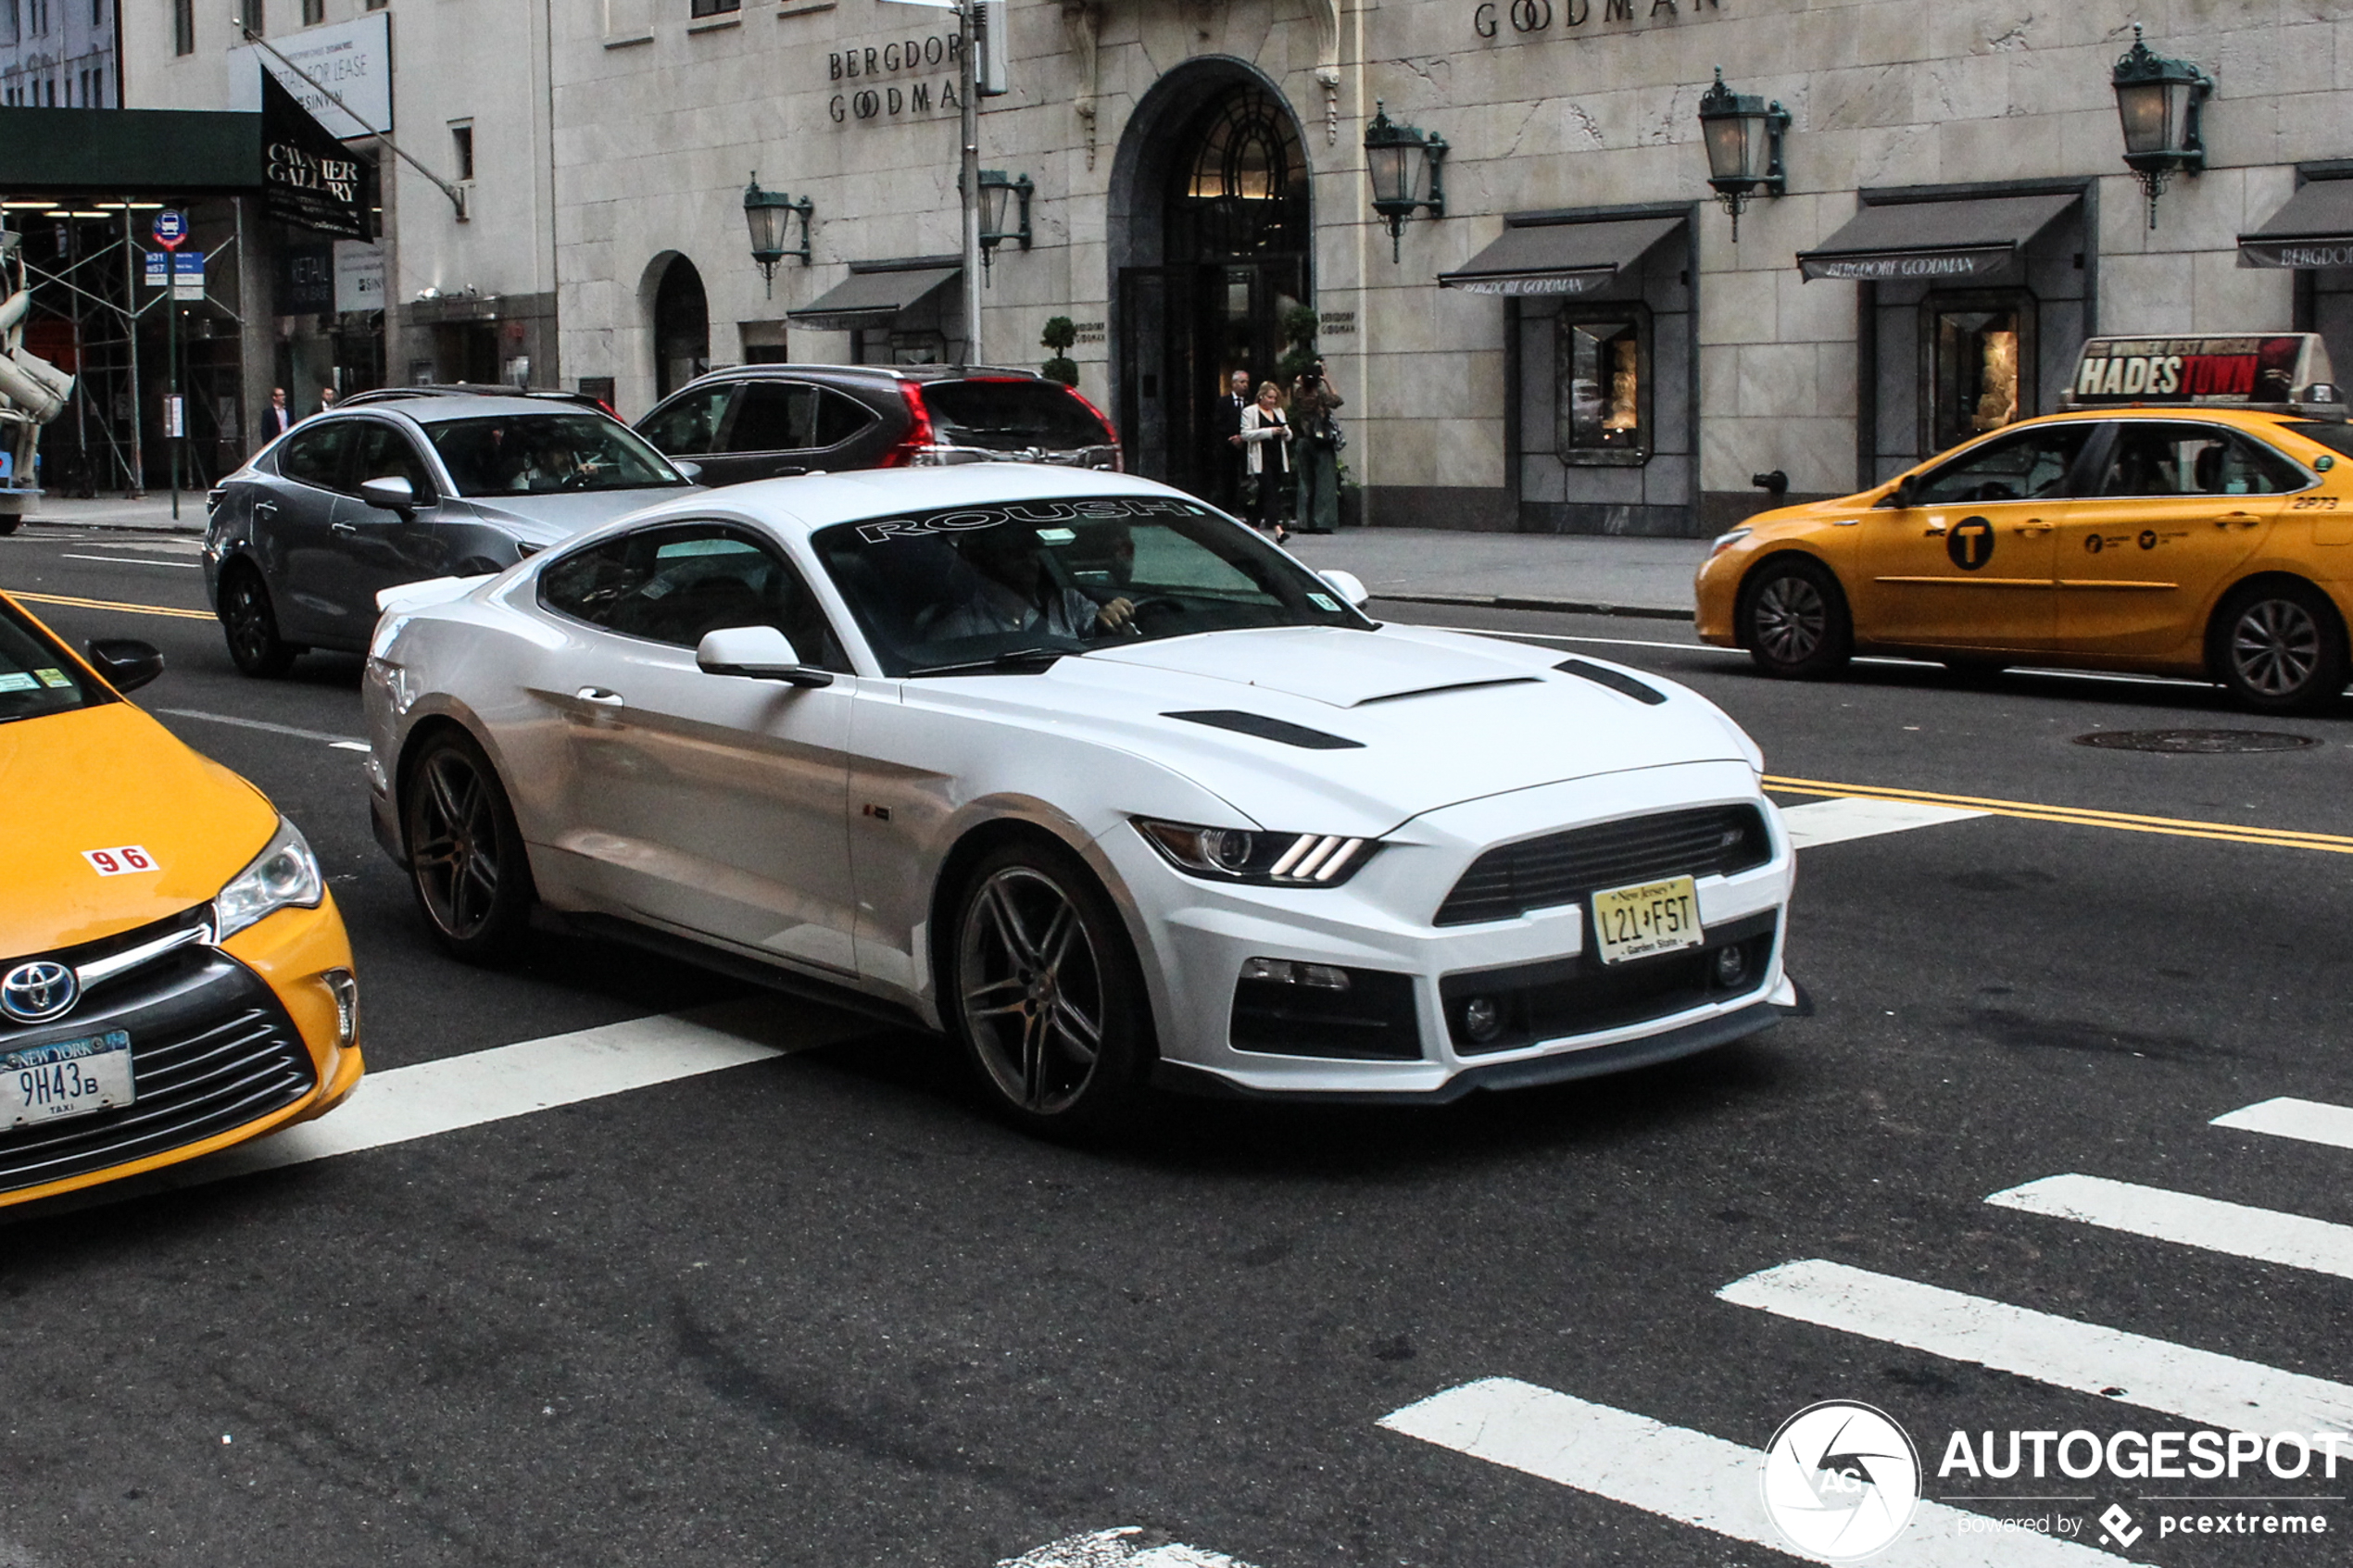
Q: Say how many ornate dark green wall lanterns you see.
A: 5